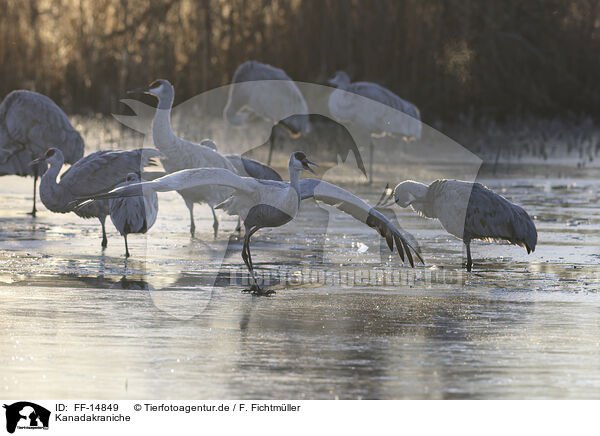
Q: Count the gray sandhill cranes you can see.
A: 9